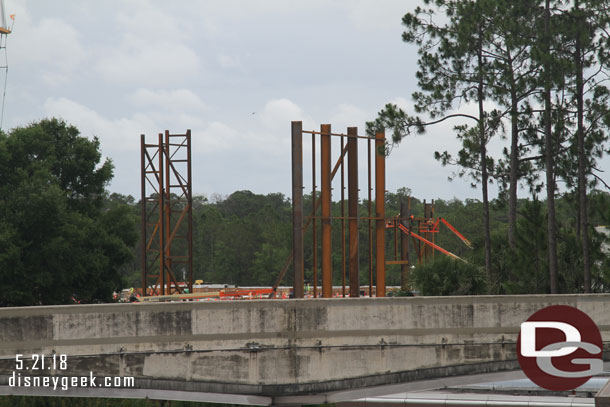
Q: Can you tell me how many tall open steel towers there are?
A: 2